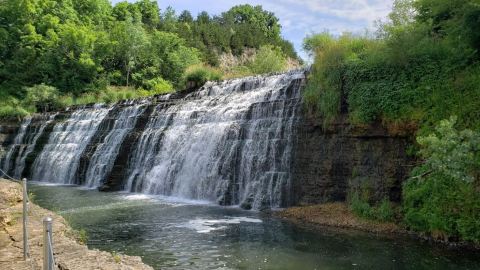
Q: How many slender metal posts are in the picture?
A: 2